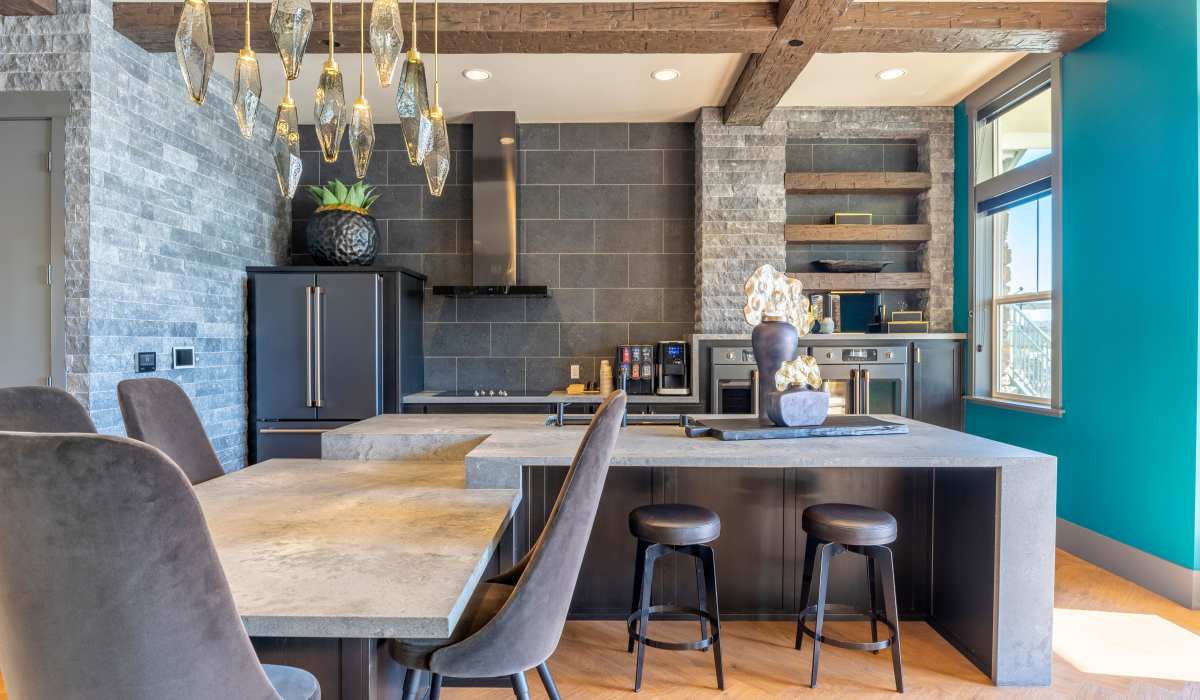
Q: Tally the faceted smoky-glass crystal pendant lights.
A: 9